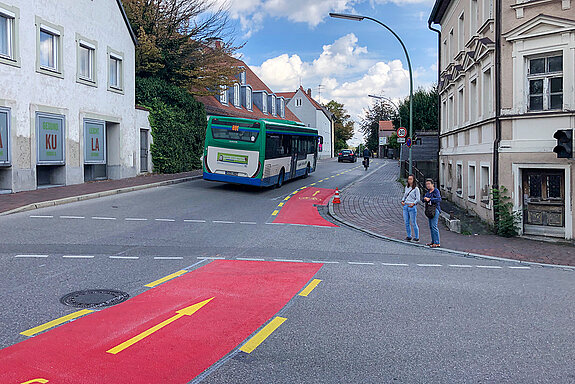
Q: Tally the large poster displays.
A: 3